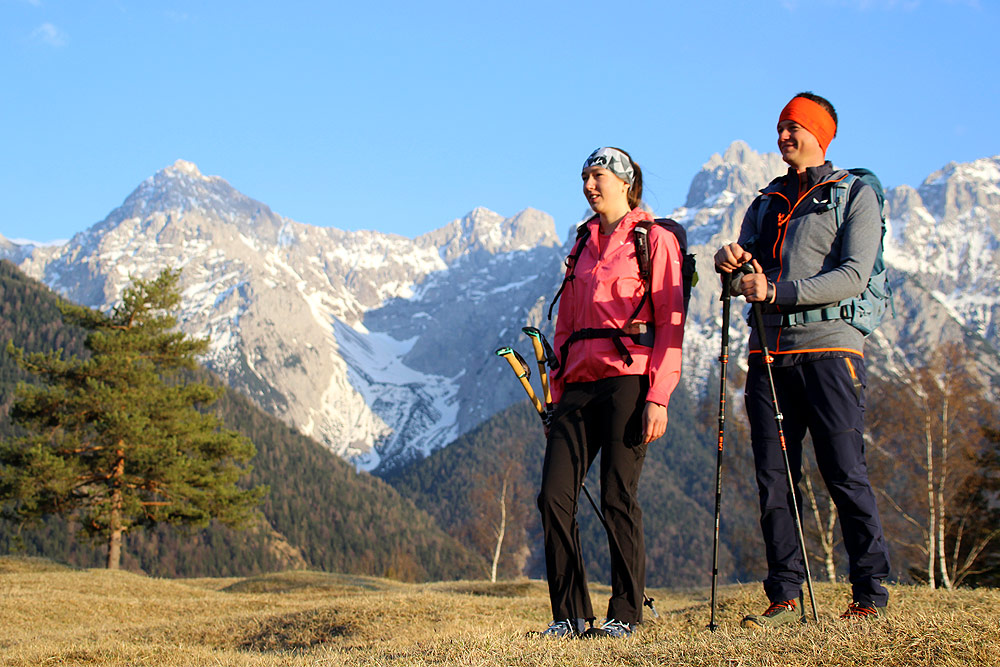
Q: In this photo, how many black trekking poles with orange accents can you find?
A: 2